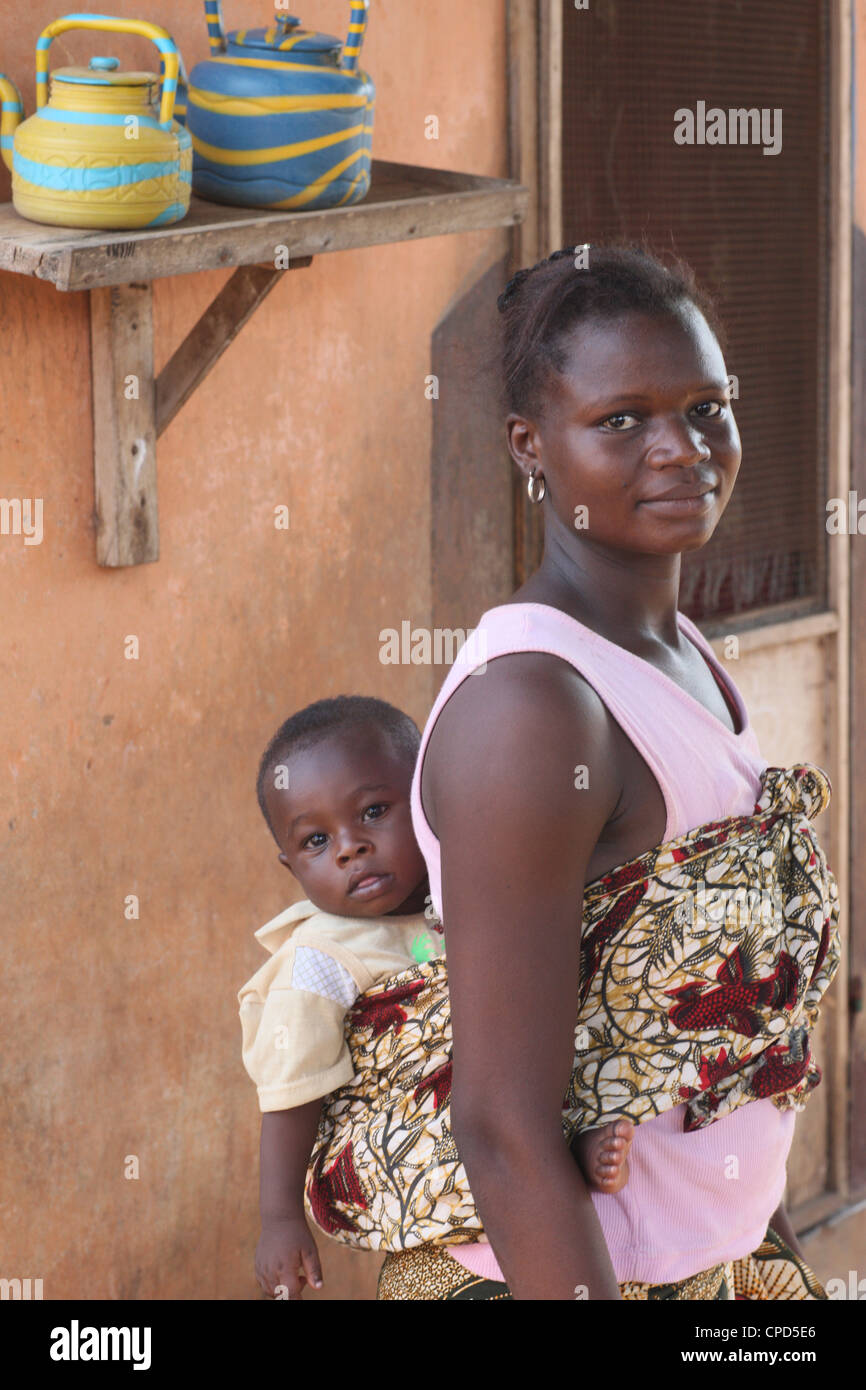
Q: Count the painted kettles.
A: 2